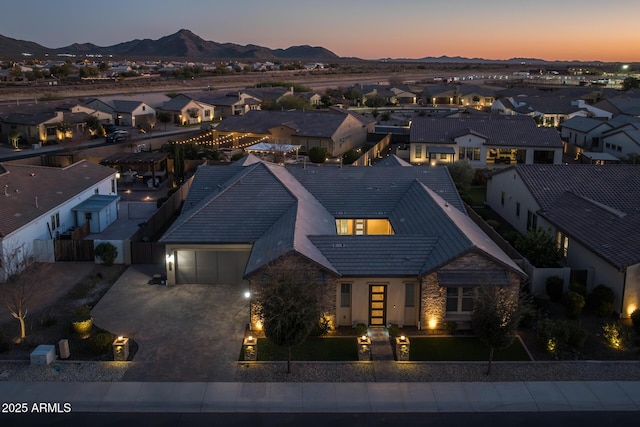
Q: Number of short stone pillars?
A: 4